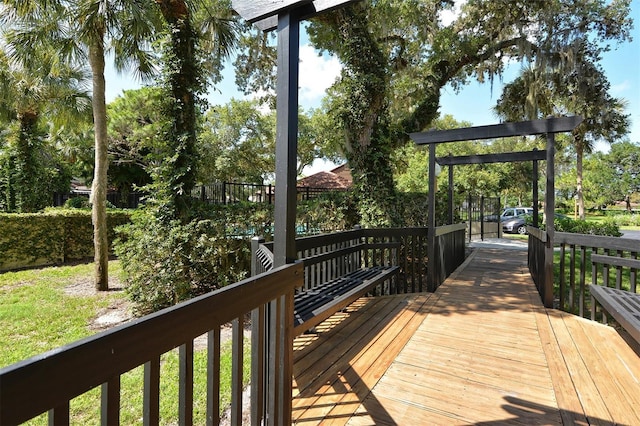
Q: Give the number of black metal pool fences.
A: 1